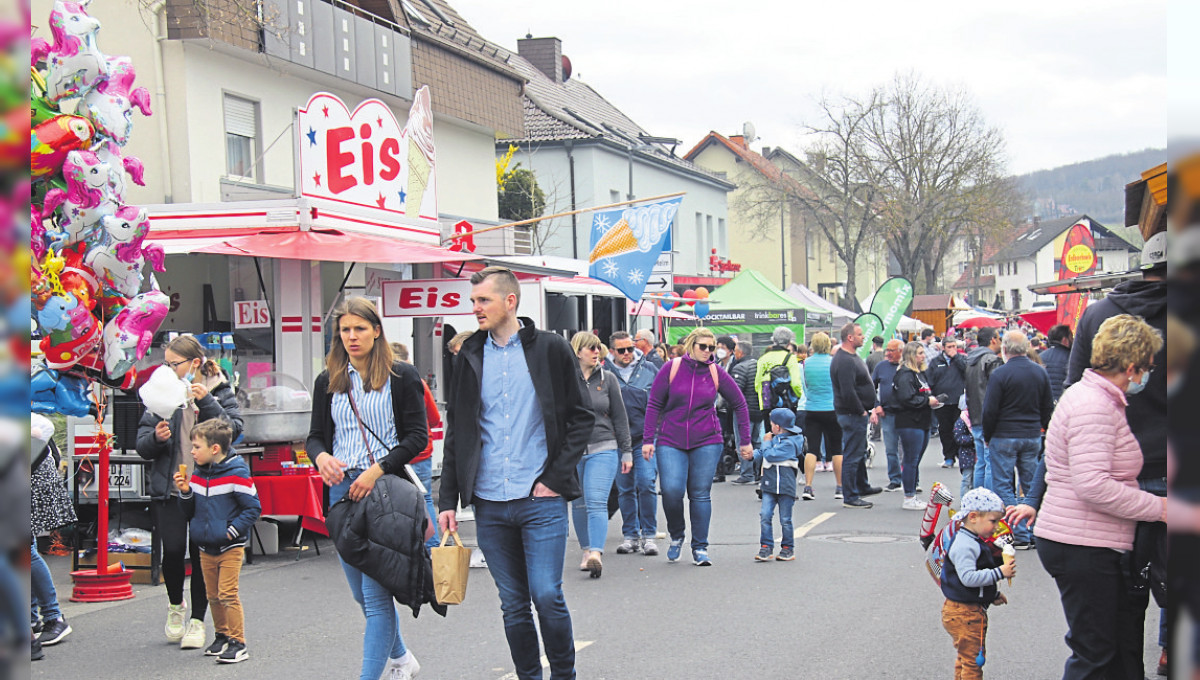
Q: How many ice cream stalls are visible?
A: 1